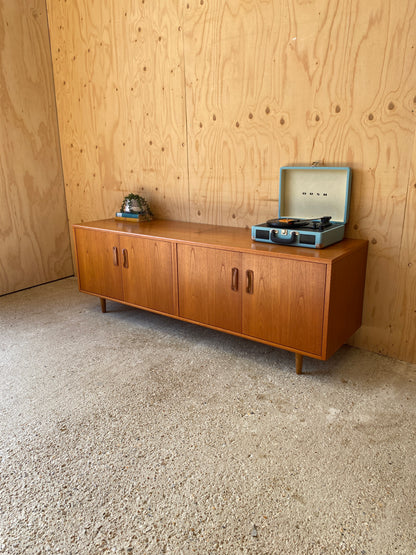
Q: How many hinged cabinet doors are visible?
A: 4